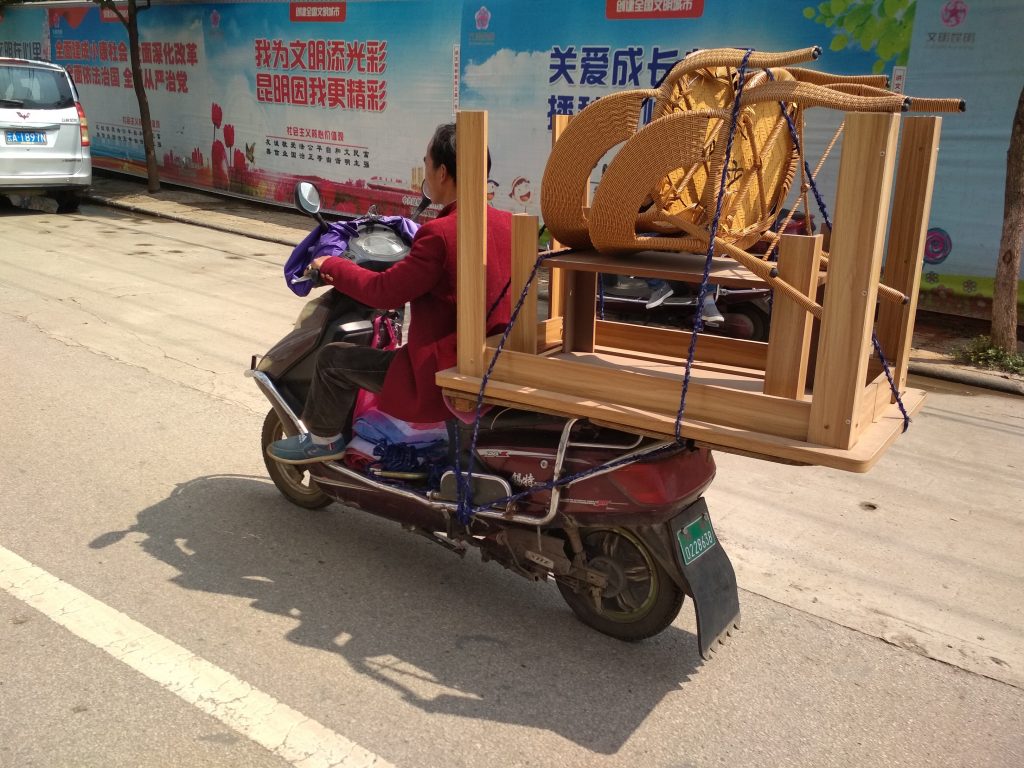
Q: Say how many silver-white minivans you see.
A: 1